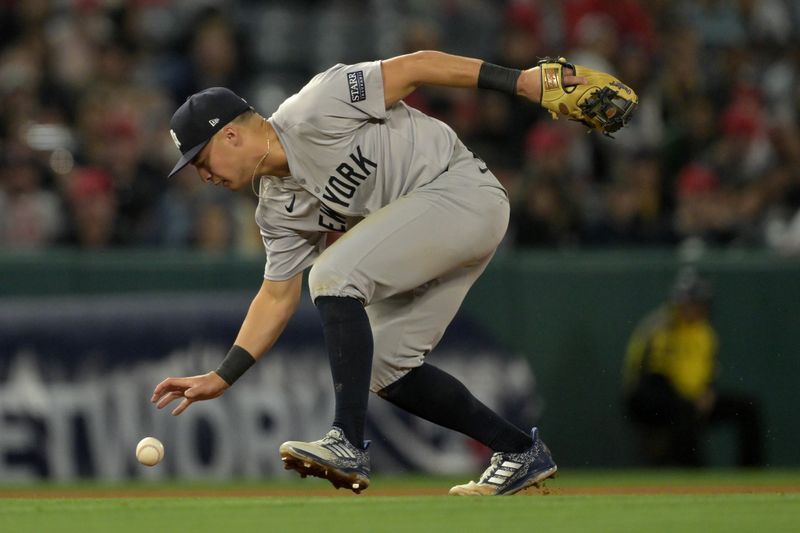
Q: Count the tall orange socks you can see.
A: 0